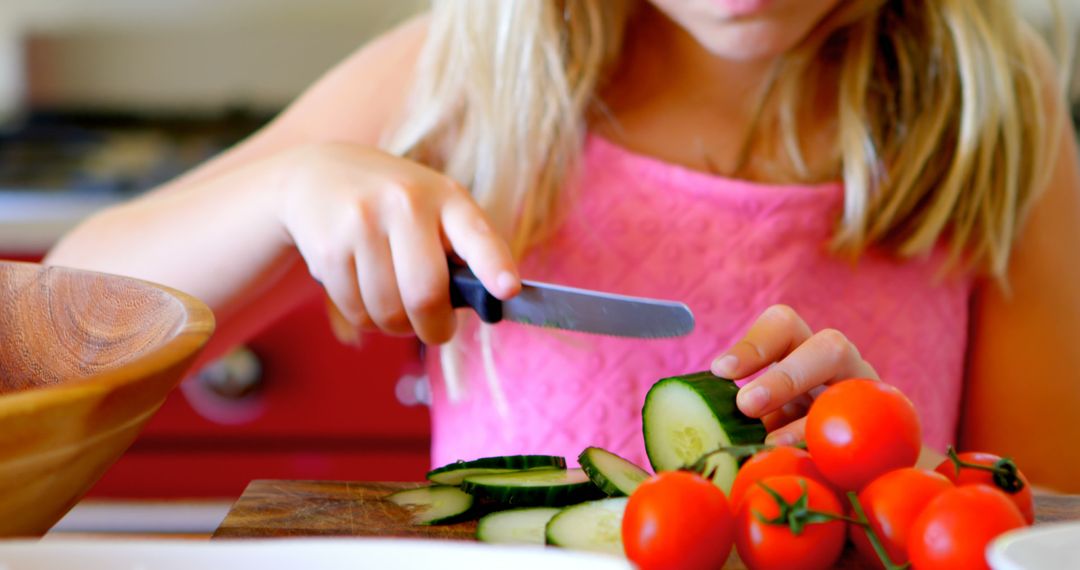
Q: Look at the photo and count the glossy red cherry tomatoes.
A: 7